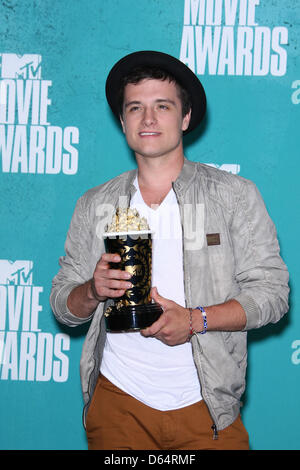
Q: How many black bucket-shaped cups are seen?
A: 1